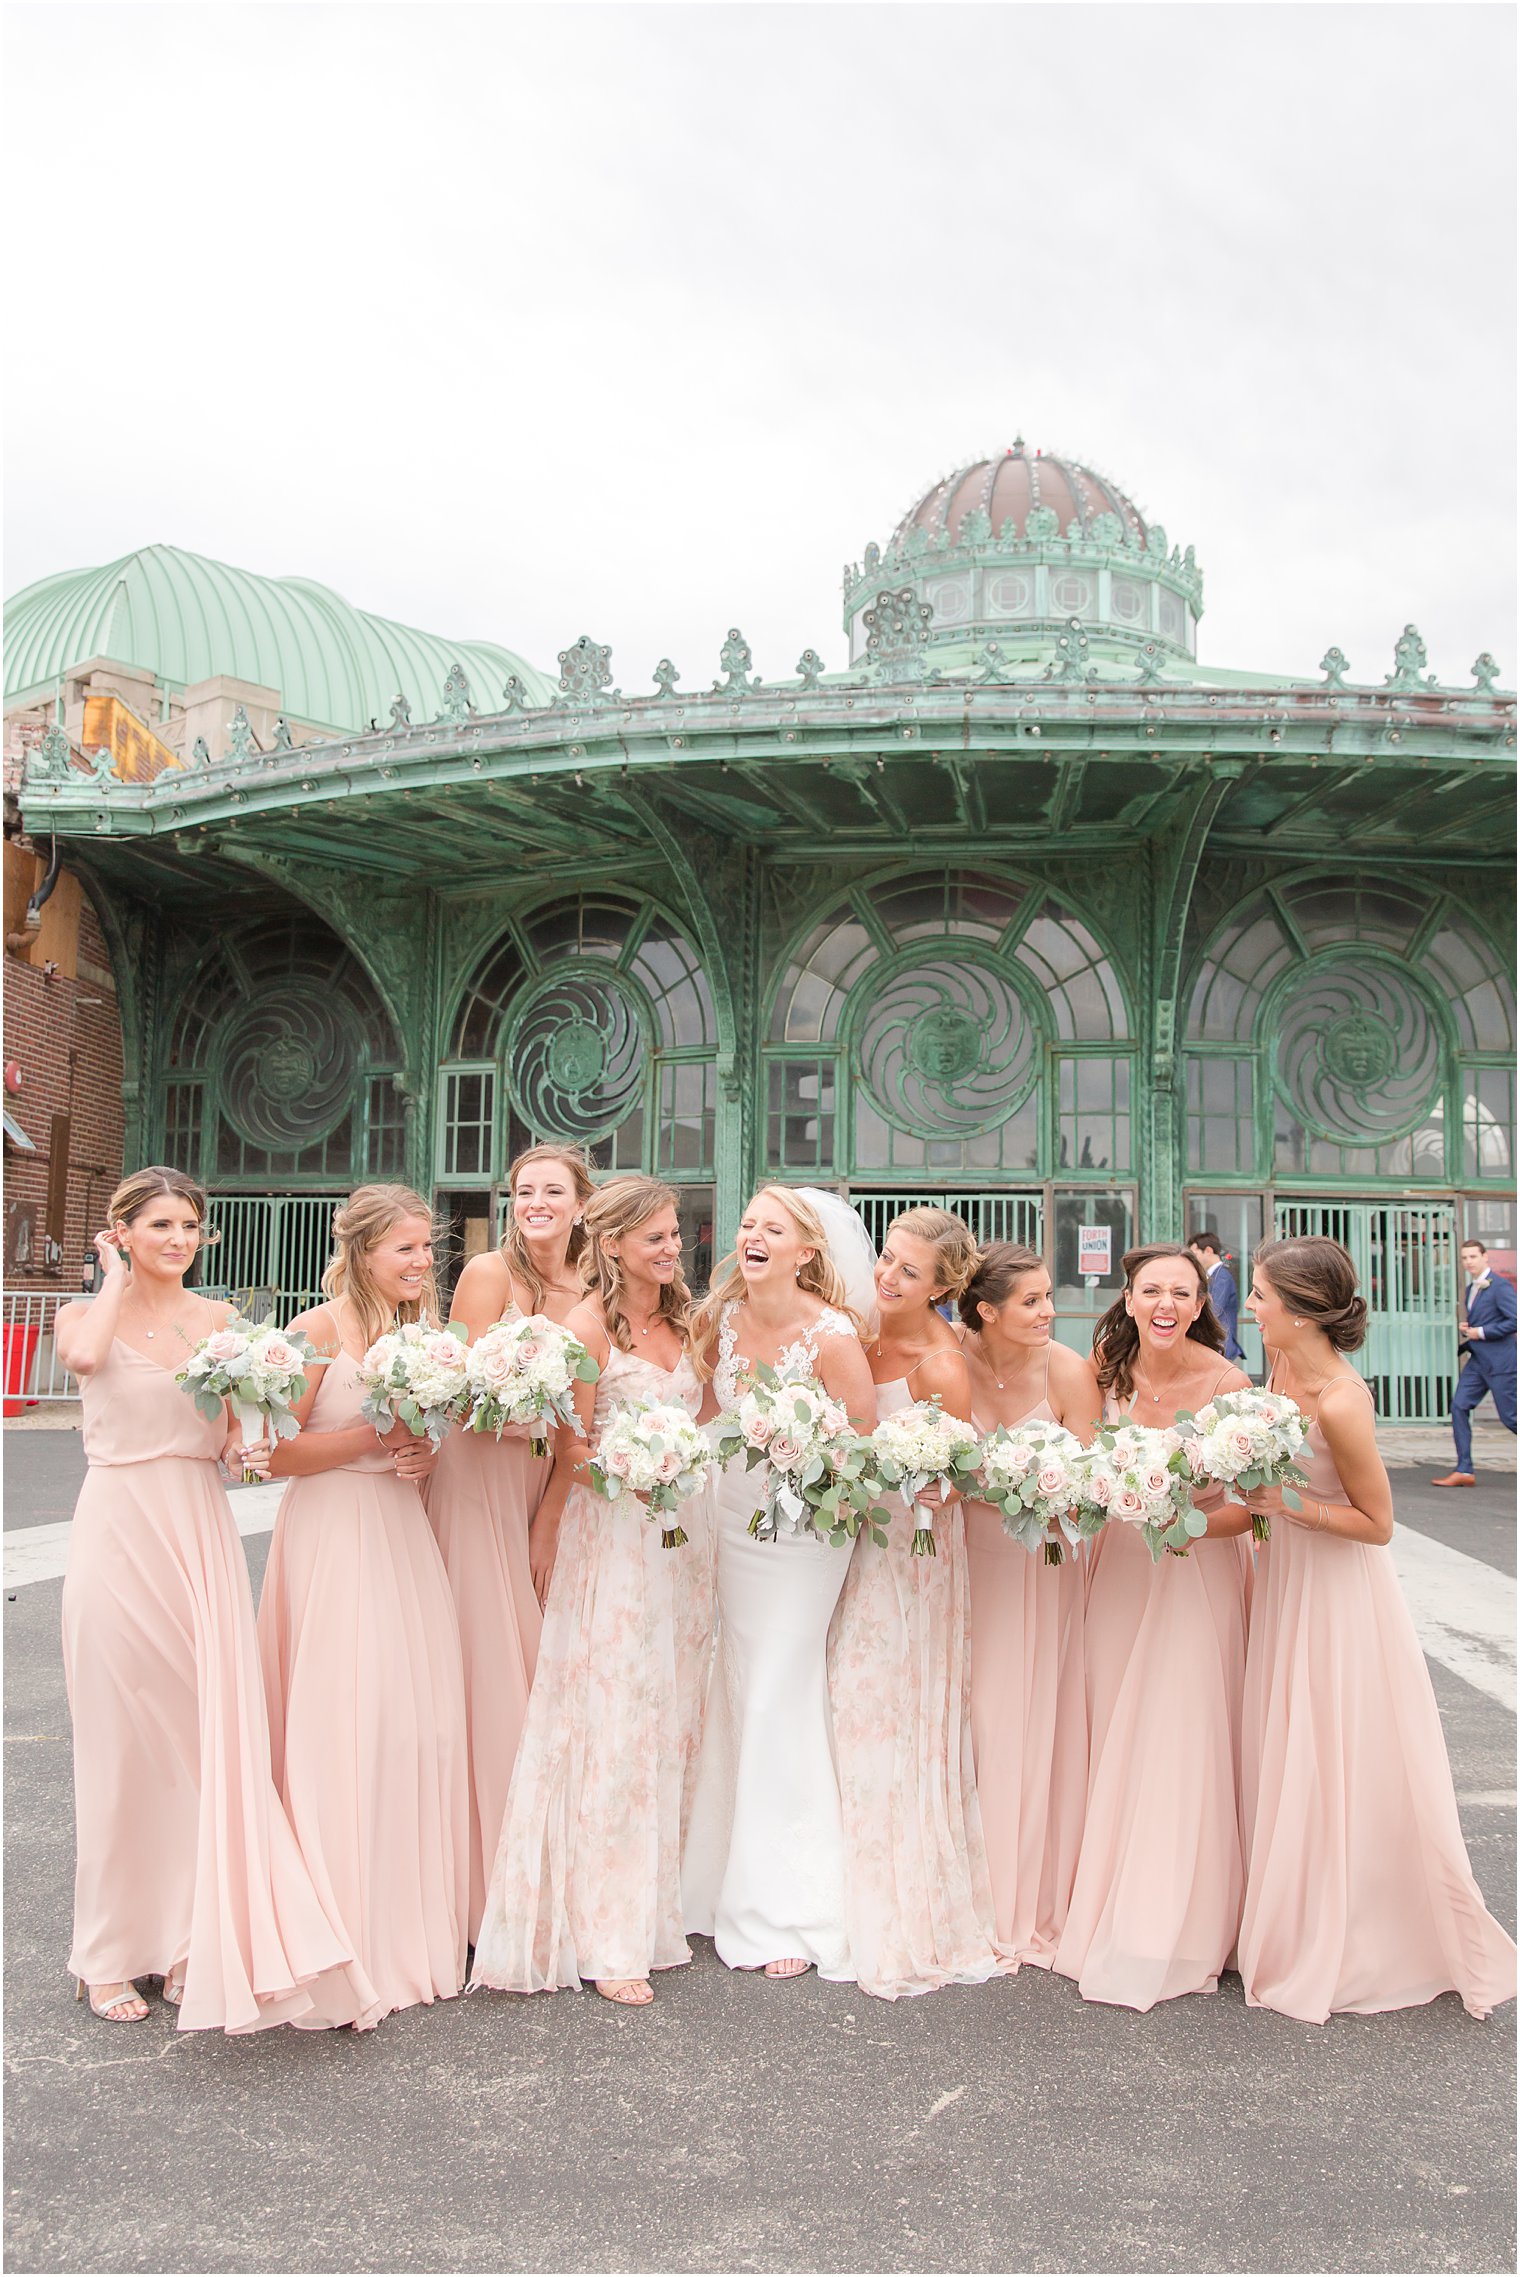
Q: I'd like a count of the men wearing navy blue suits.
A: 2